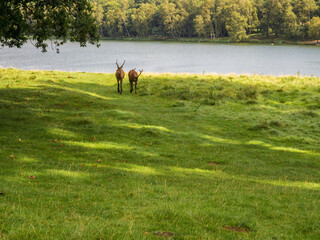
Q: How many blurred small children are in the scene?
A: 0